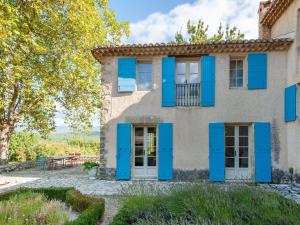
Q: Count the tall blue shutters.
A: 6